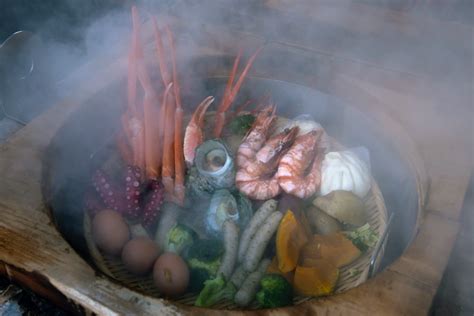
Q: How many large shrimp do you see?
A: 3